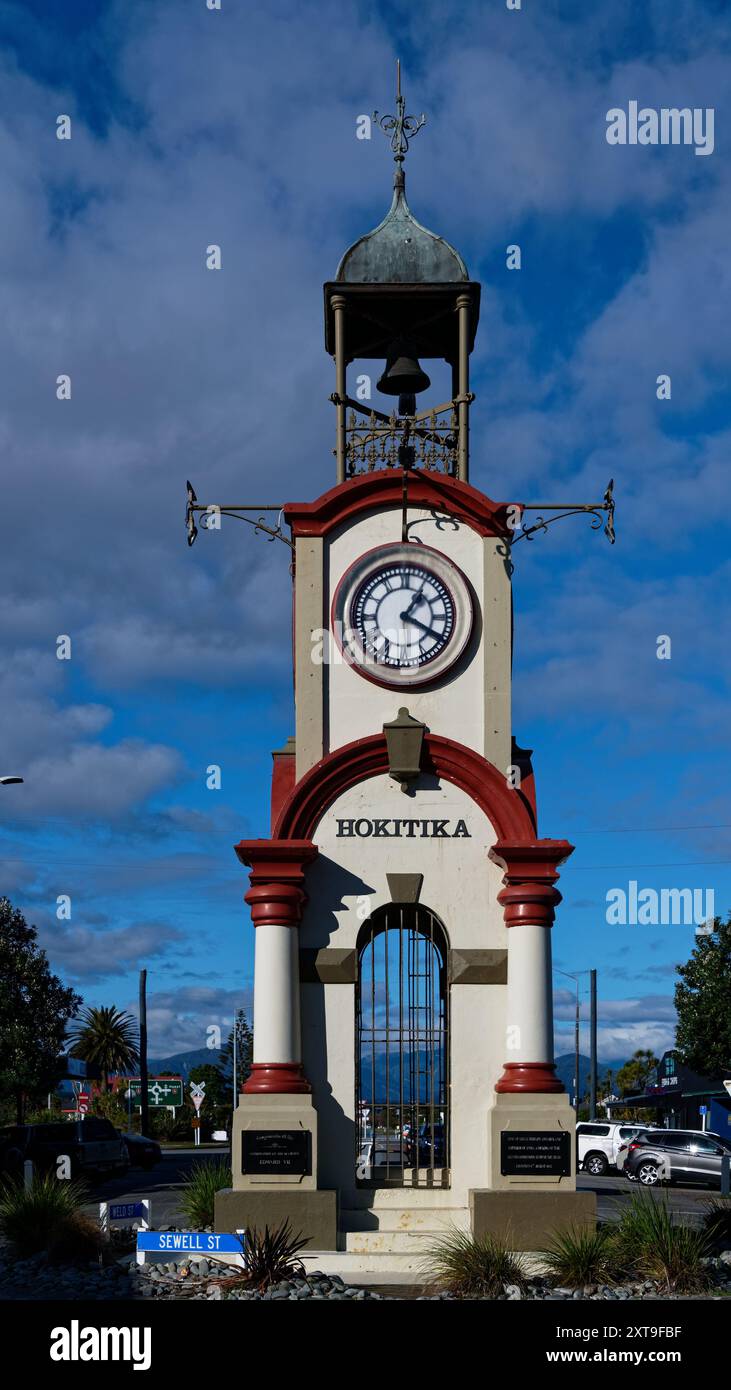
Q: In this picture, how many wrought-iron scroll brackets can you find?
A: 2